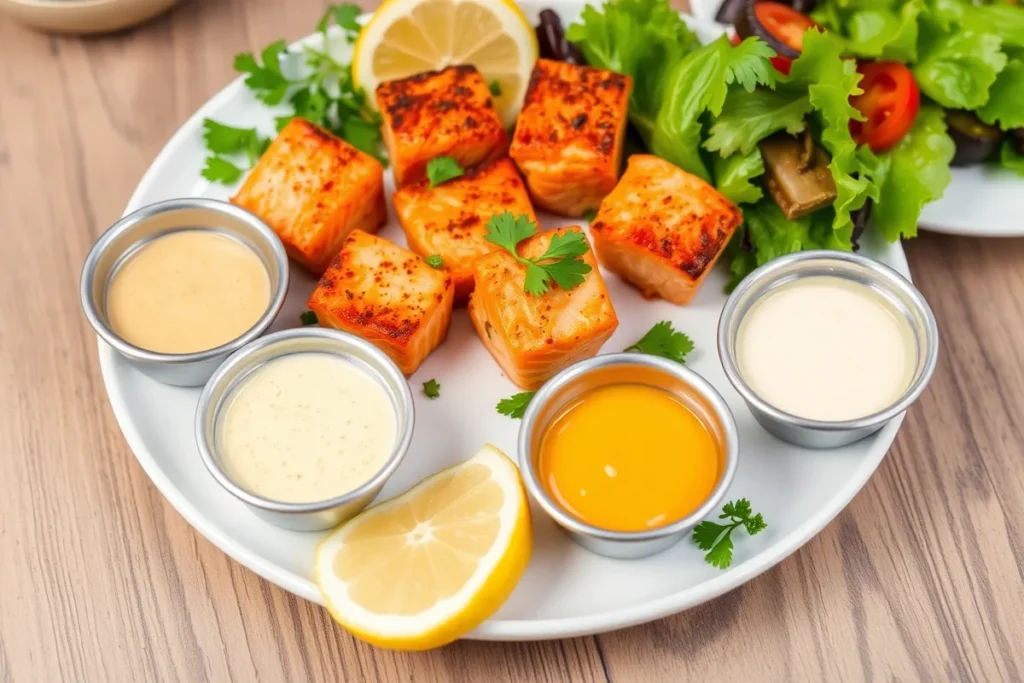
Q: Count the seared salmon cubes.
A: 7